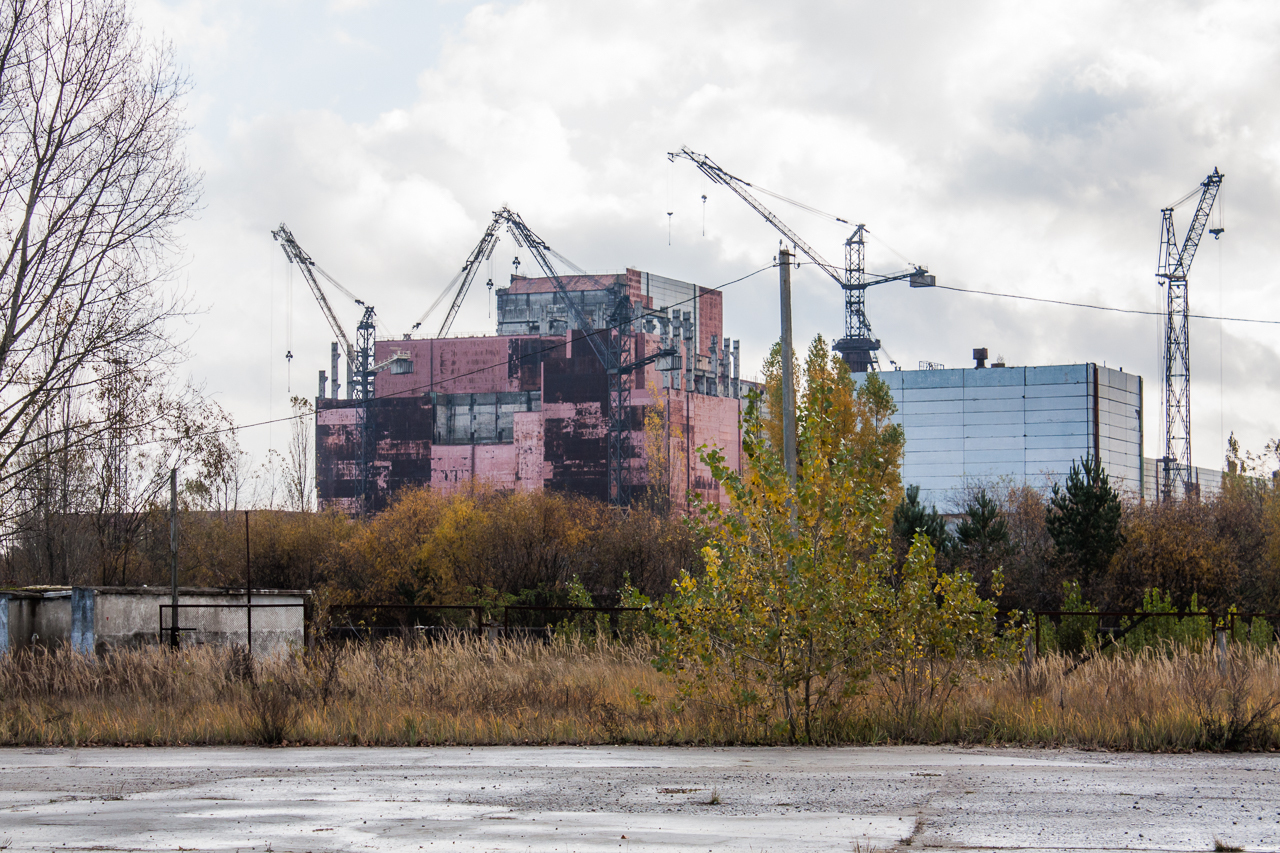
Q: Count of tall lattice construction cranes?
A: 5